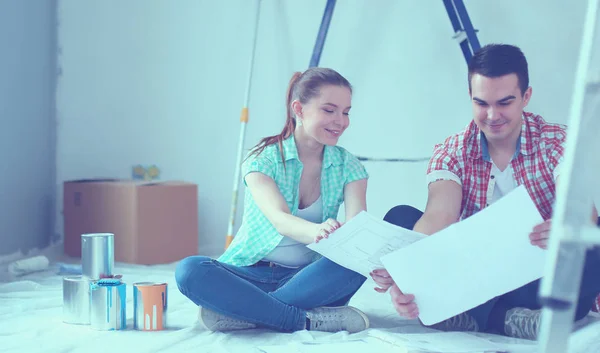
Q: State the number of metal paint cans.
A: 4